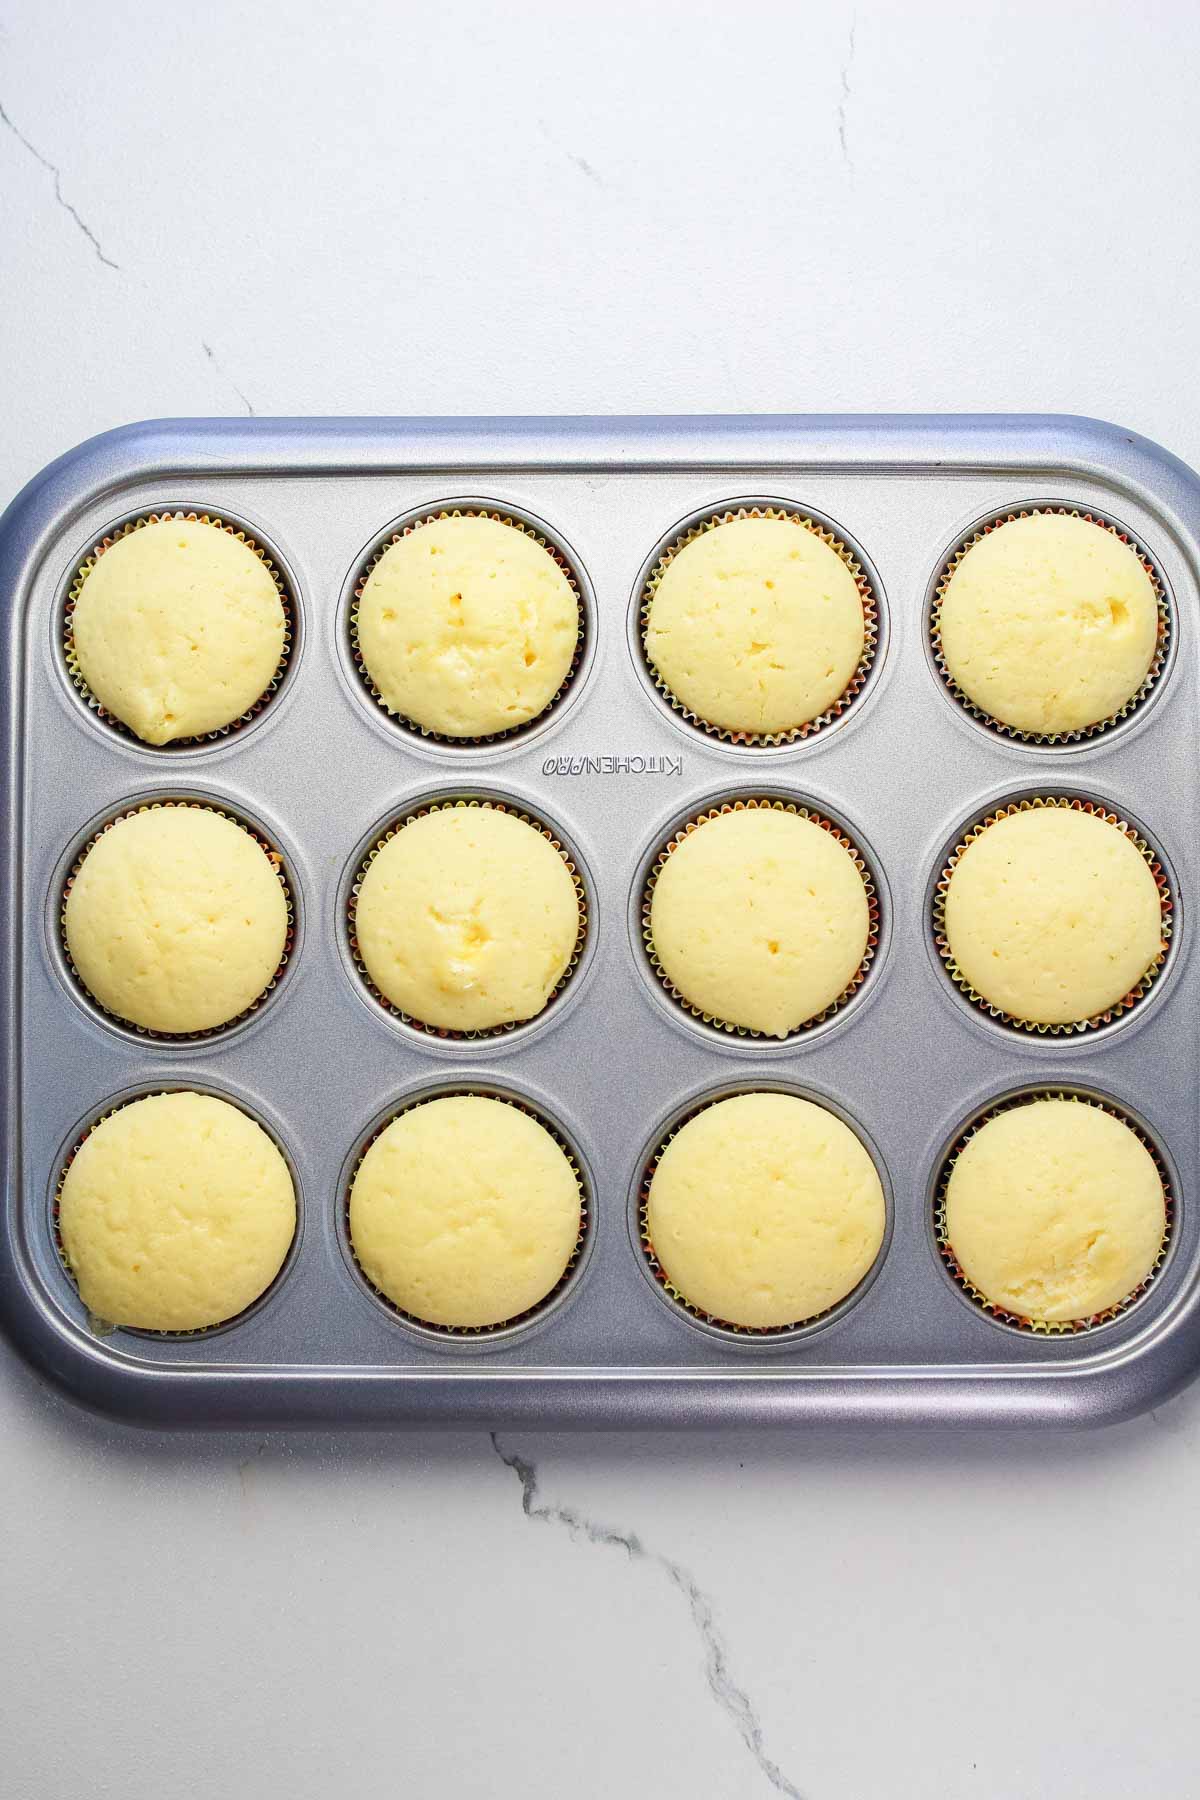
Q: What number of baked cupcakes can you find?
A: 12